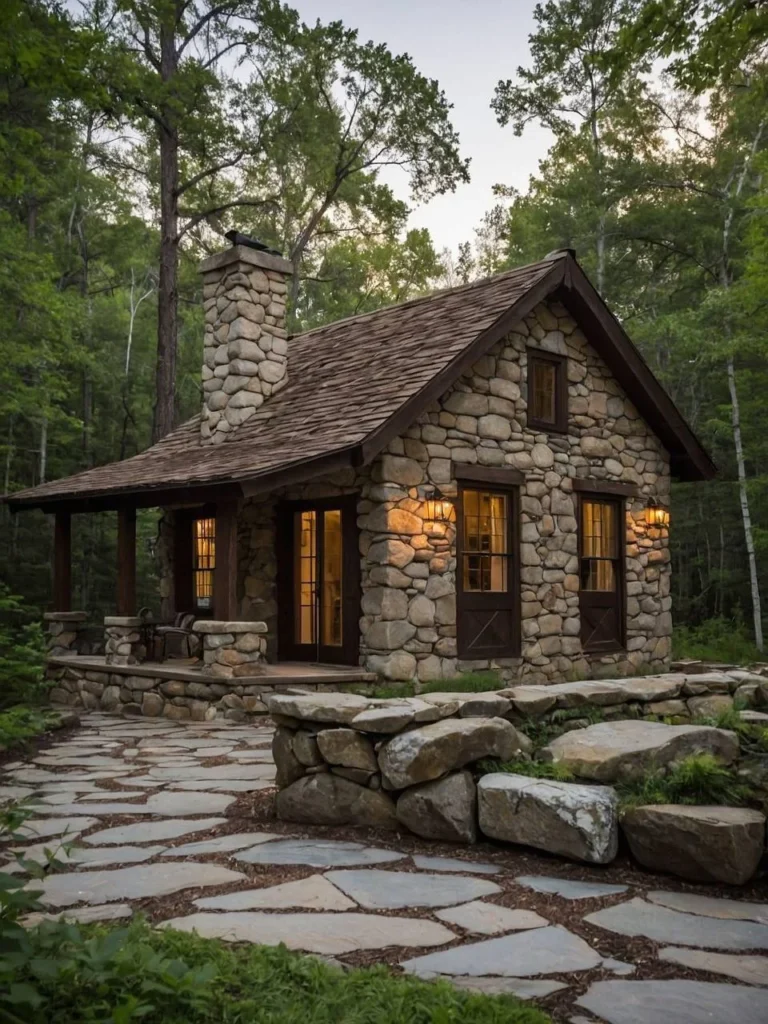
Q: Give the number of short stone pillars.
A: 3